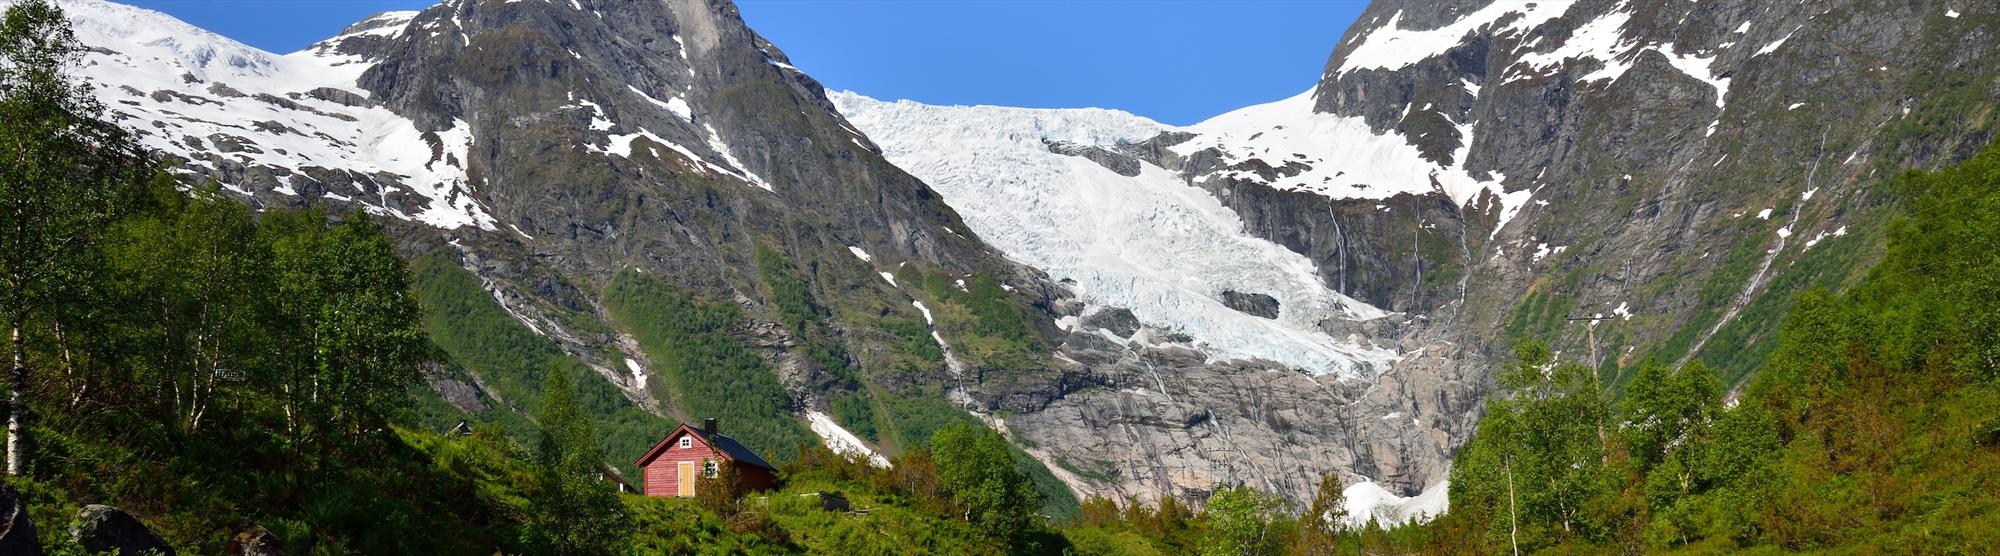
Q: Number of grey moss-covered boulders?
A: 3